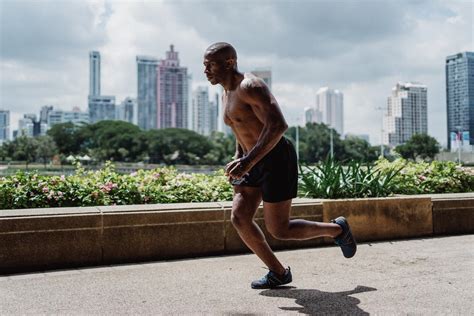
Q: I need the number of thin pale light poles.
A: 4